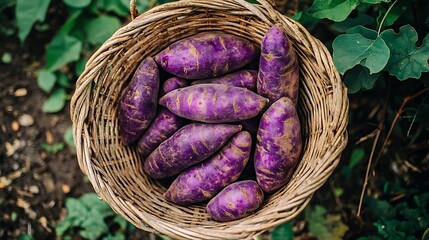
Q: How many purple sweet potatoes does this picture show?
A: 11